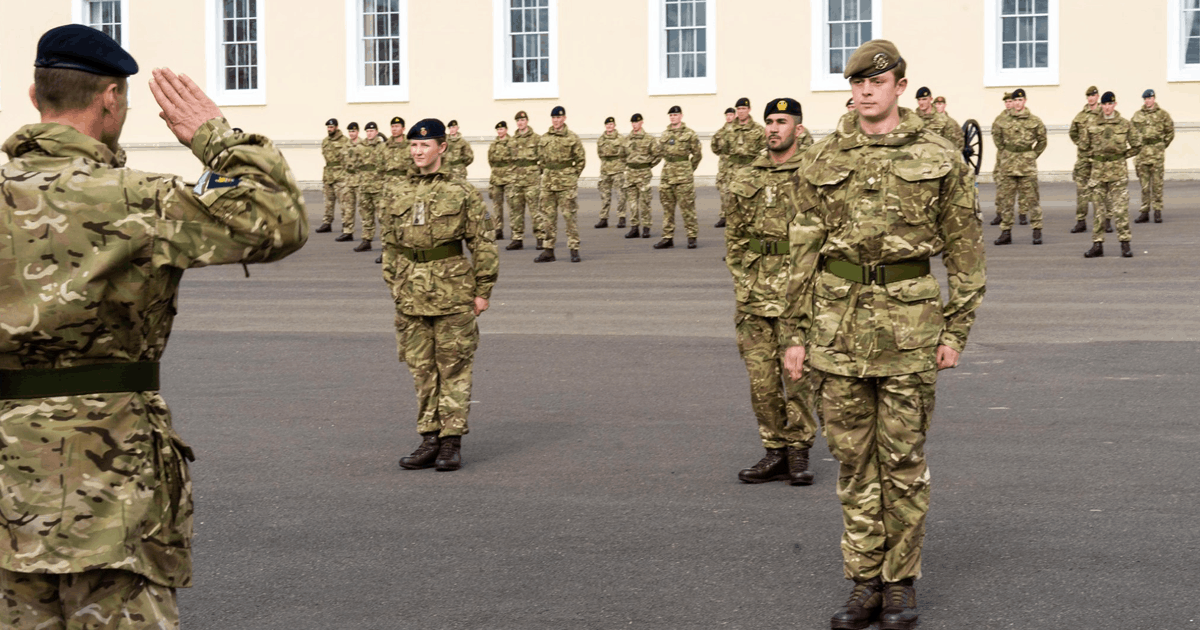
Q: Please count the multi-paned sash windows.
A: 8